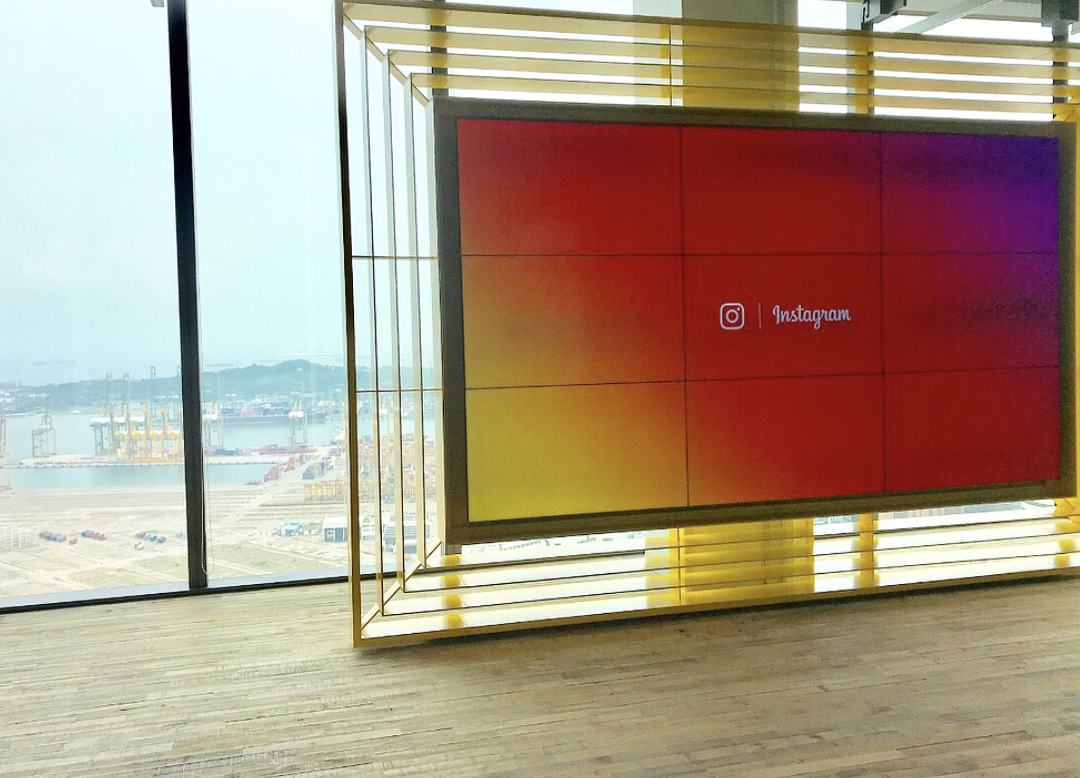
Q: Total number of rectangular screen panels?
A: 9